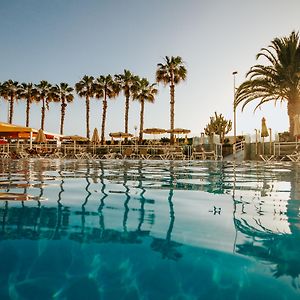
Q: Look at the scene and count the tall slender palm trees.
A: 9